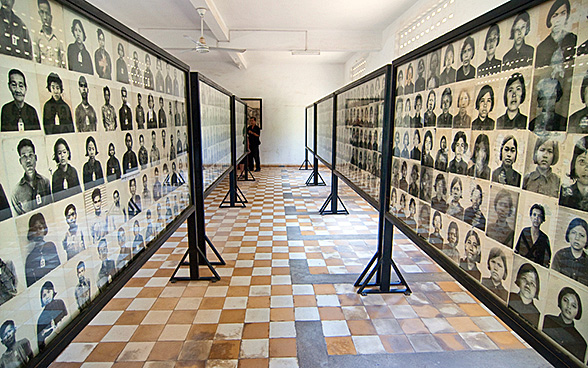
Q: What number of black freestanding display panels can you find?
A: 7